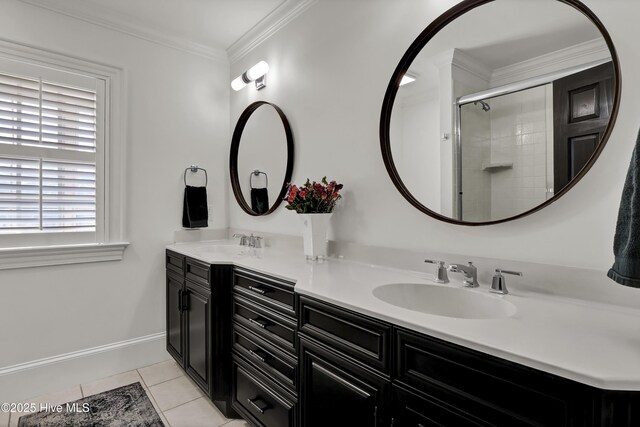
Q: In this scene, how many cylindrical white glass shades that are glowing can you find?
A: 2